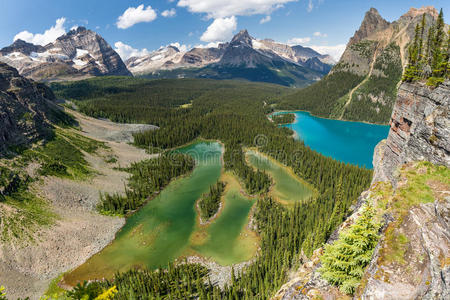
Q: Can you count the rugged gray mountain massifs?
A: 3